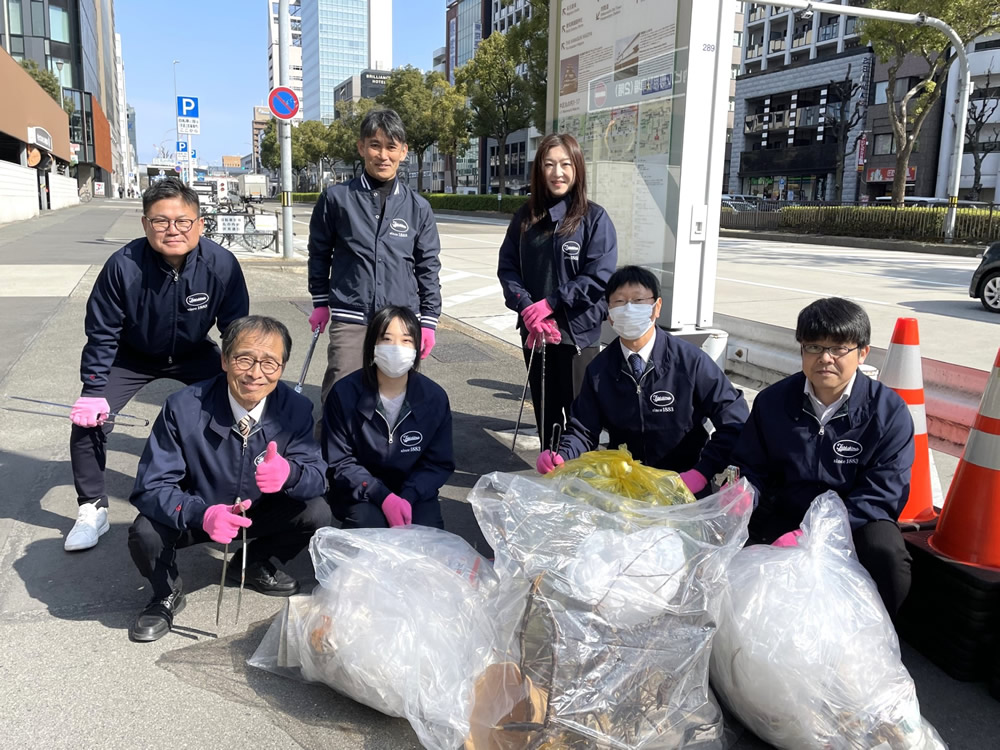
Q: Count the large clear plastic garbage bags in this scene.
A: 3